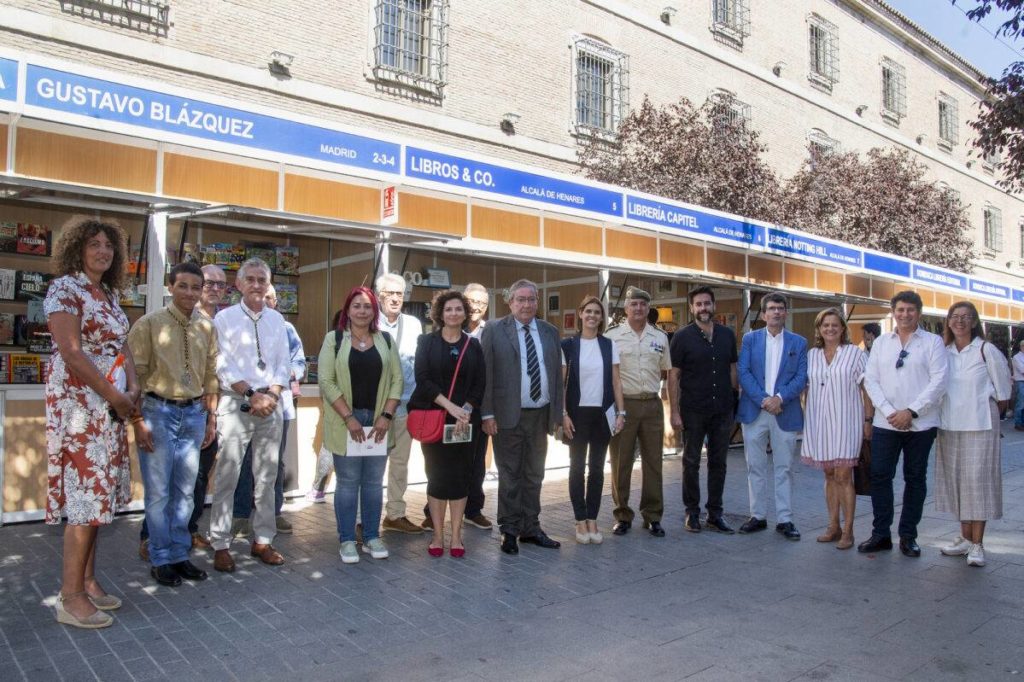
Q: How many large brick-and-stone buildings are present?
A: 1